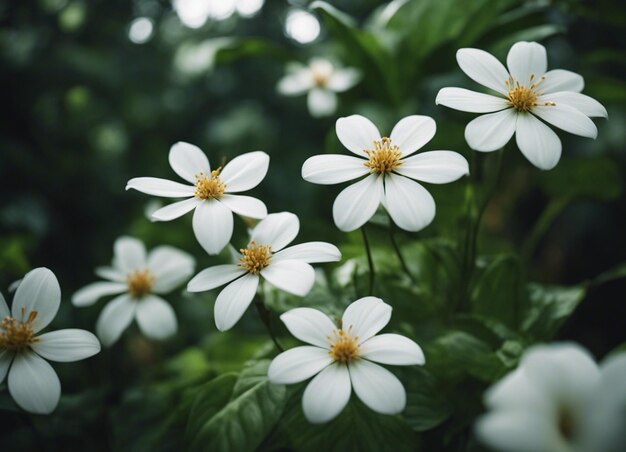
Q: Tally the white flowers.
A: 9